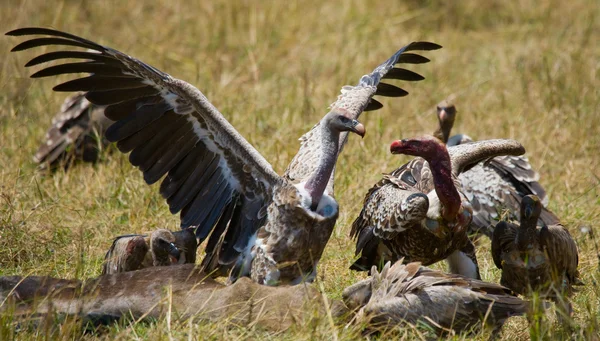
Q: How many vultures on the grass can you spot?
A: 7